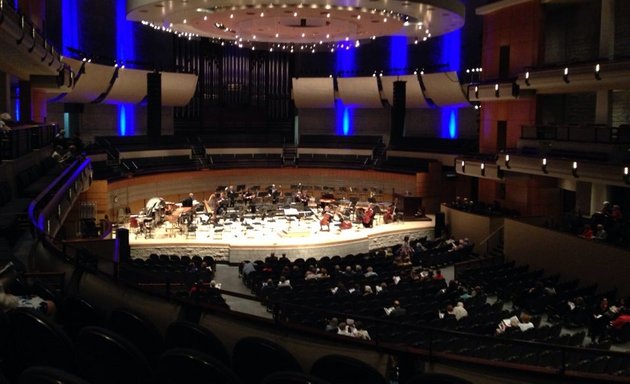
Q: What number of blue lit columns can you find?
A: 5